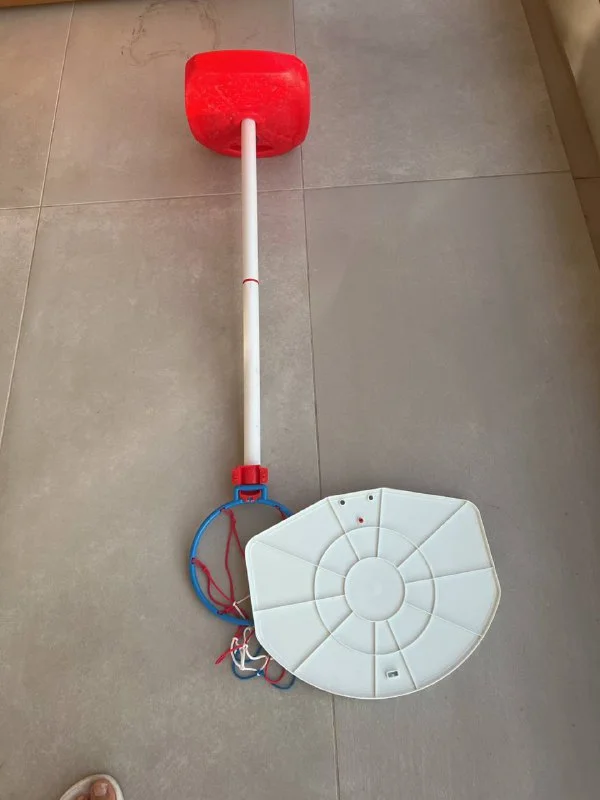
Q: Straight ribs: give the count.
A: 10